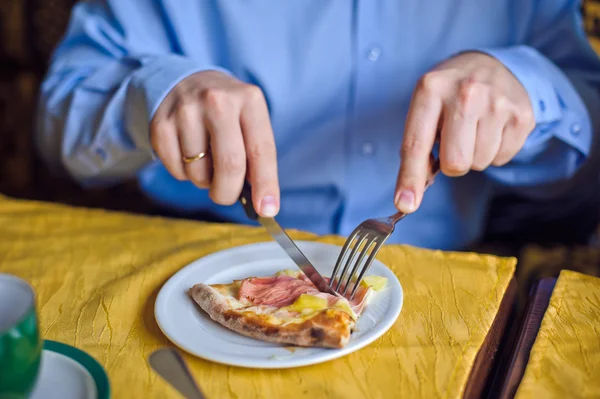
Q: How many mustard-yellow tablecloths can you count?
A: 2